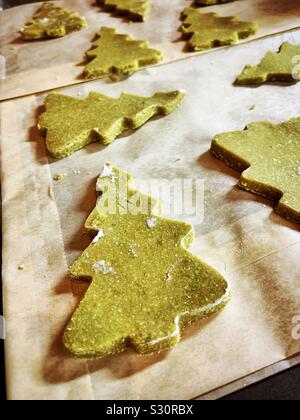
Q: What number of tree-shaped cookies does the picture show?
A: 9